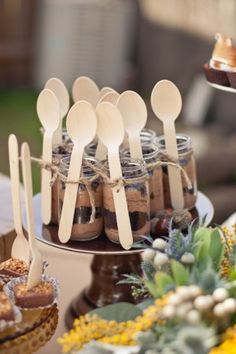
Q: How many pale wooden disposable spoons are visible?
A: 11